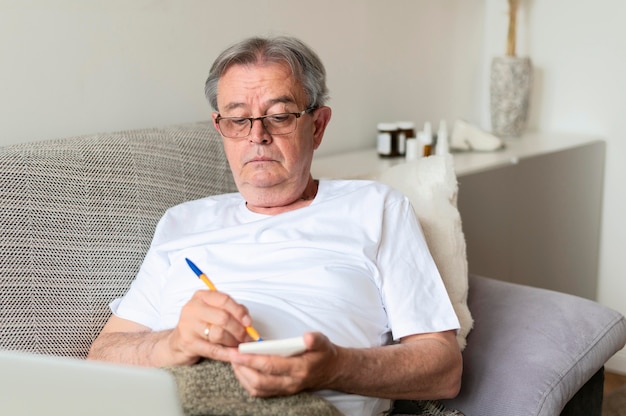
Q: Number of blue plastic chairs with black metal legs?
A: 0